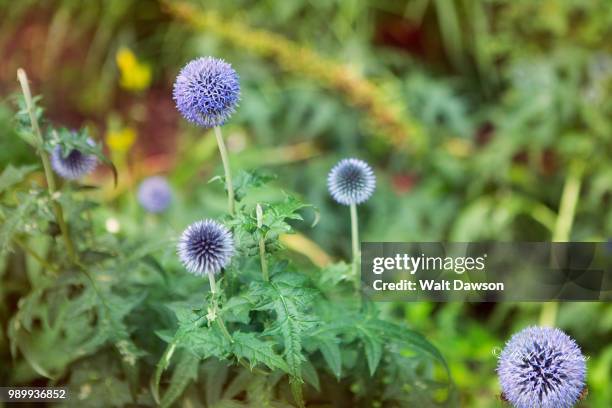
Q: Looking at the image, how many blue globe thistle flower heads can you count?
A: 6